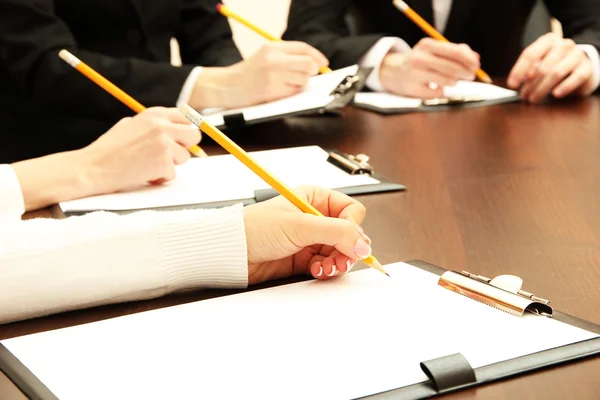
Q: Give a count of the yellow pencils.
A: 4